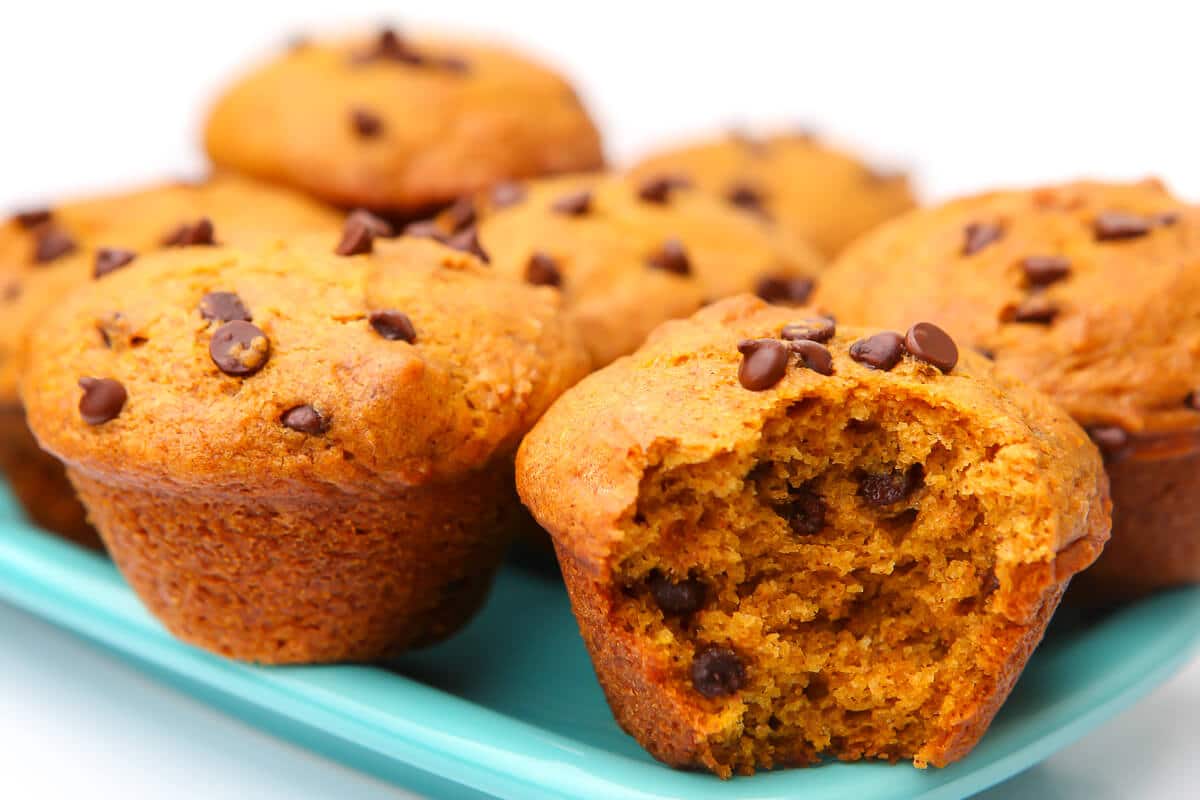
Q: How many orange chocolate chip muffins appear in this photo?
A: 7